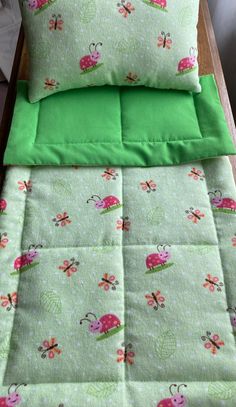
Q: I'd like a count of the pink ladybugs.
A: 13